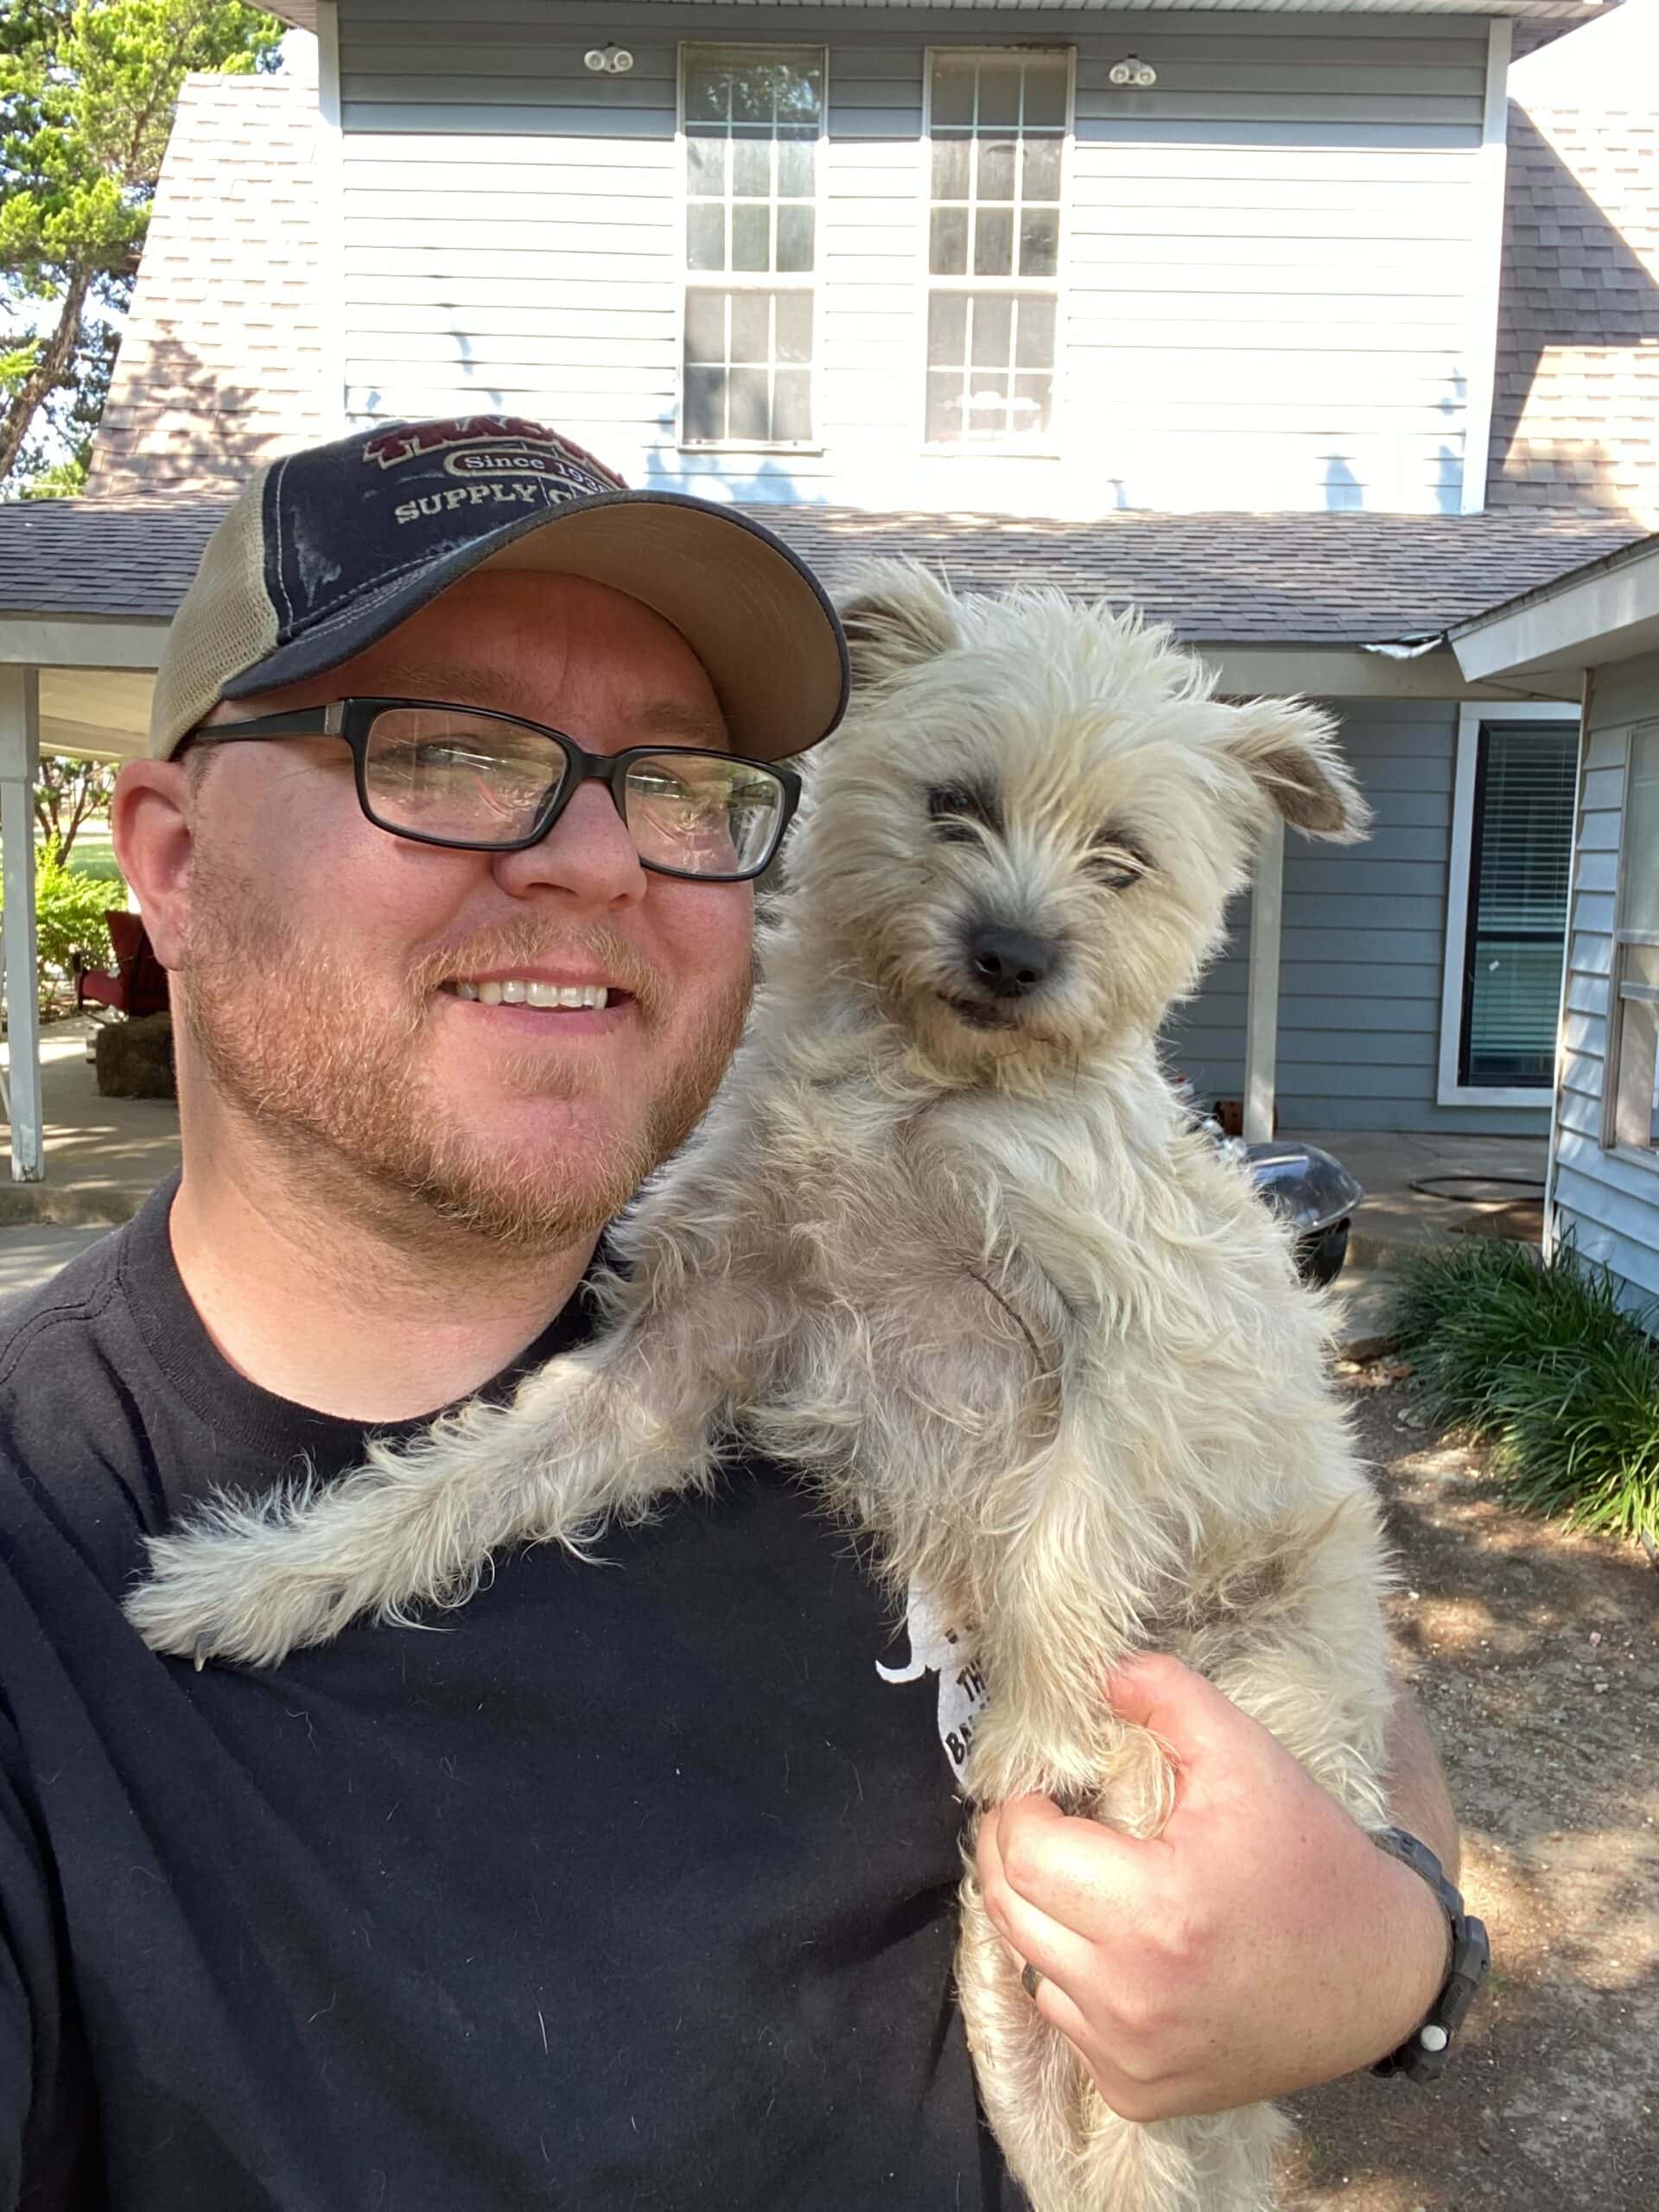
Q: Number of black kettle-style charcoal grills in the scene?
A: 1